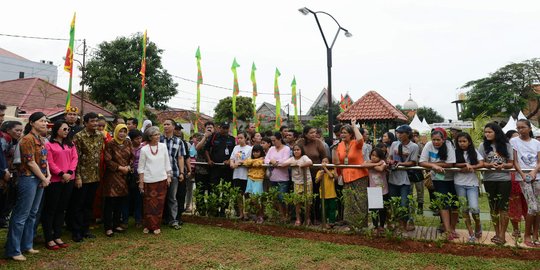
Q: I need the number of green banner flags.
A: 7